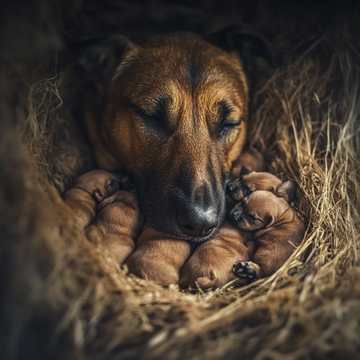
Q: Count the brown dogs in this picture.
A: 8